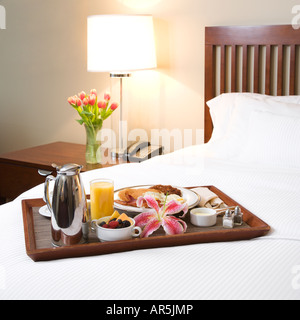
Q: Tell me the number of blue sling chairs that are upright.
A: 0